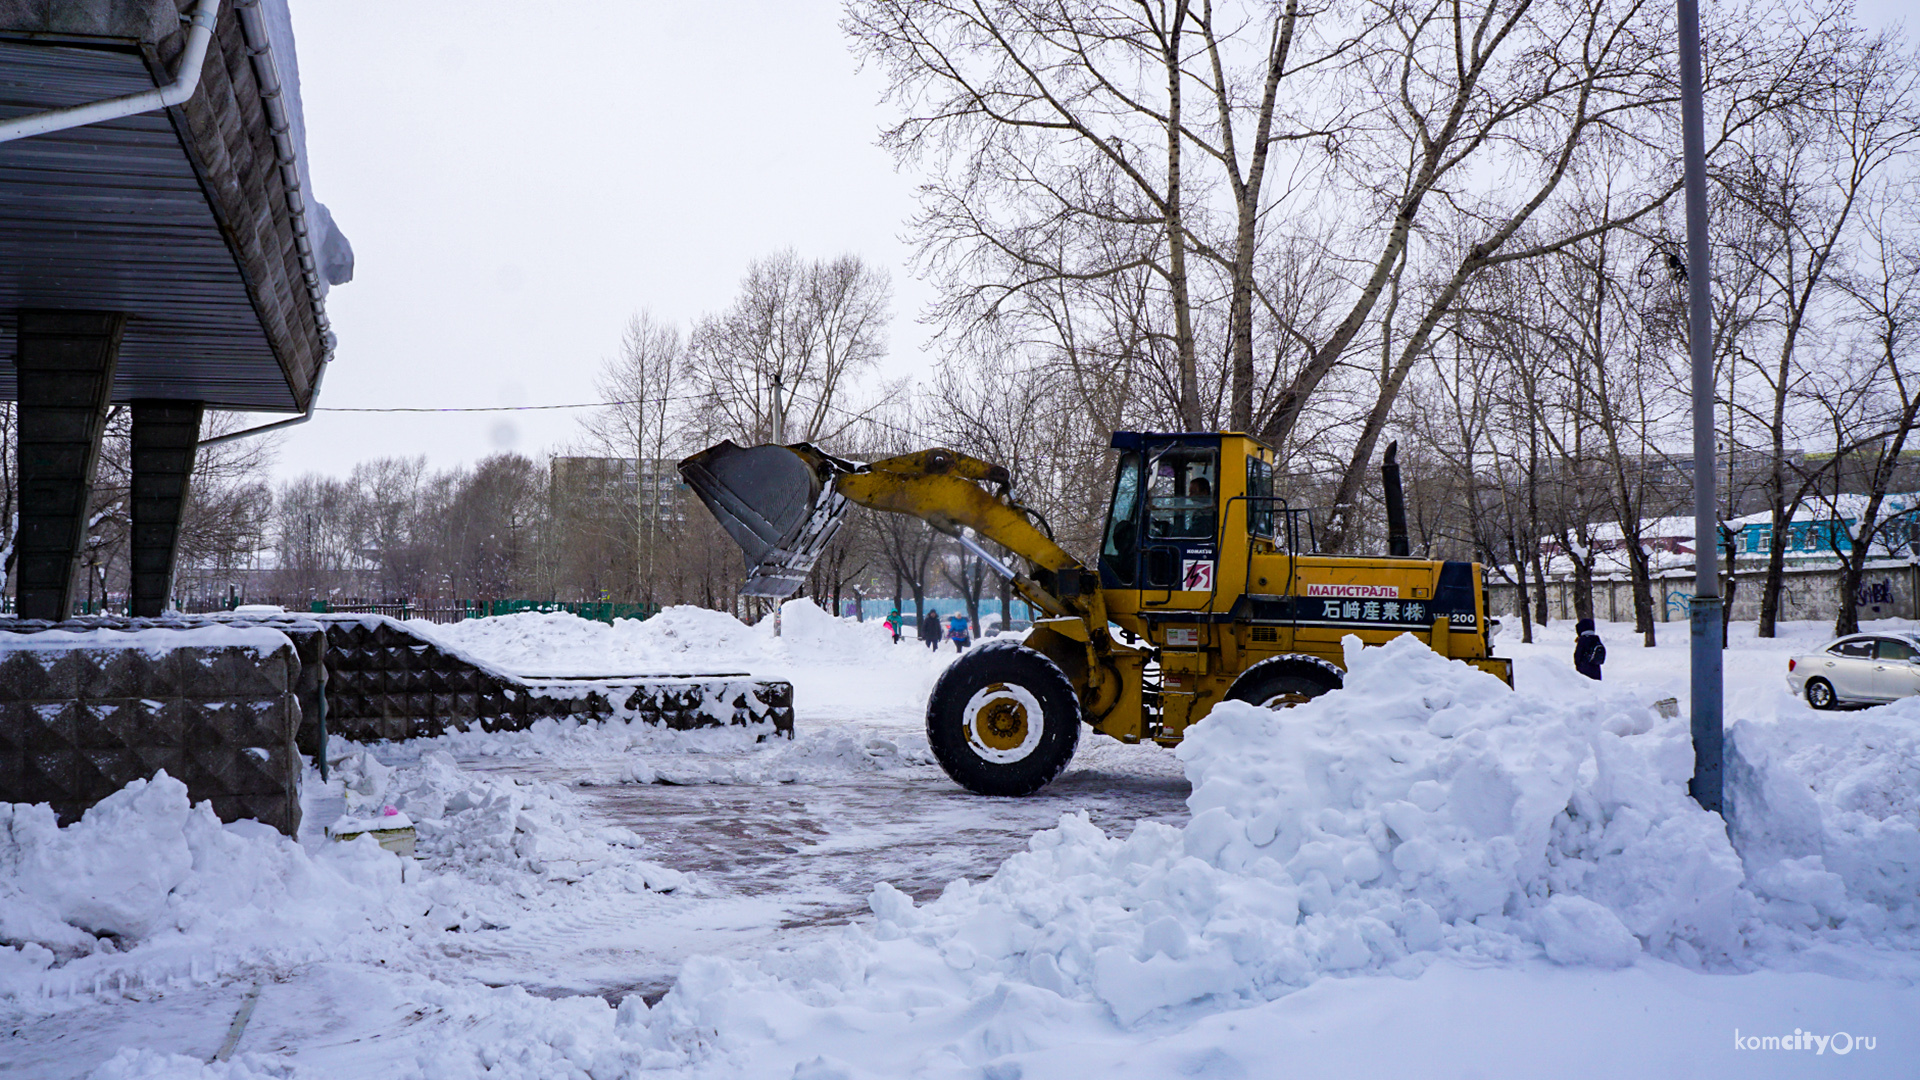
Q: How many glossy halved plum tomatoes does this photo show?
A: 0